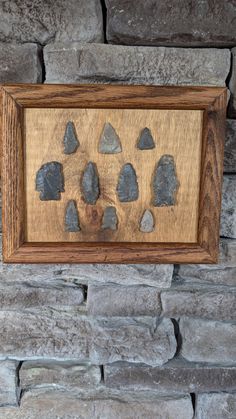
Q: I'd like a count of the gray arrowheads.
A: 10